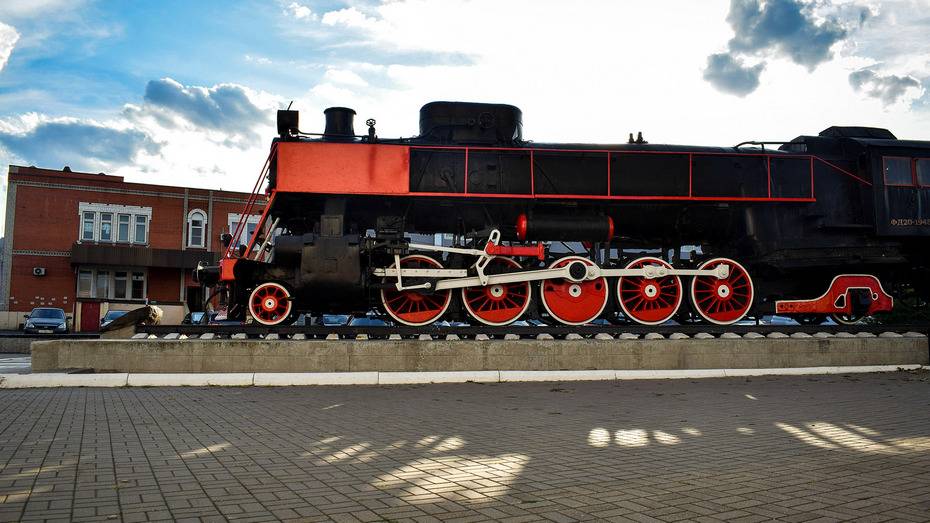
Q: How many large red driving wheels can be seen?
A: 5